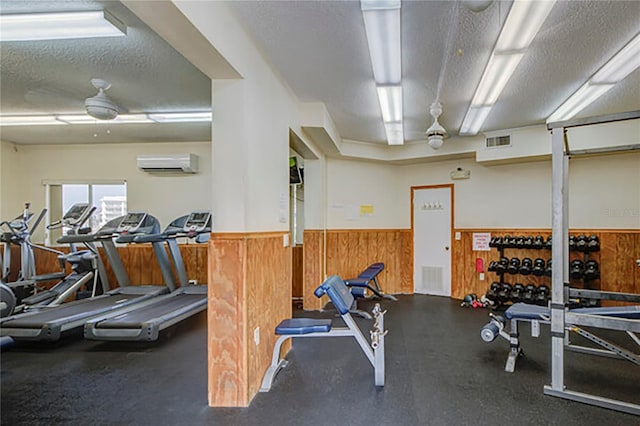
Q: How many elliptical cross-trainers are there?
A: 2